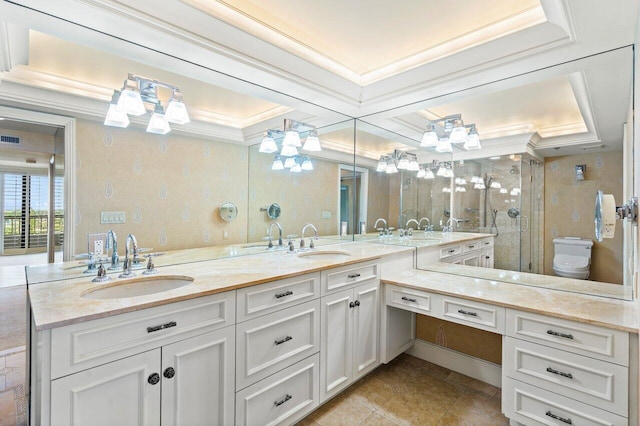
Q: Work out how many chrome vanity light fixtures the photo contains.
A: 3